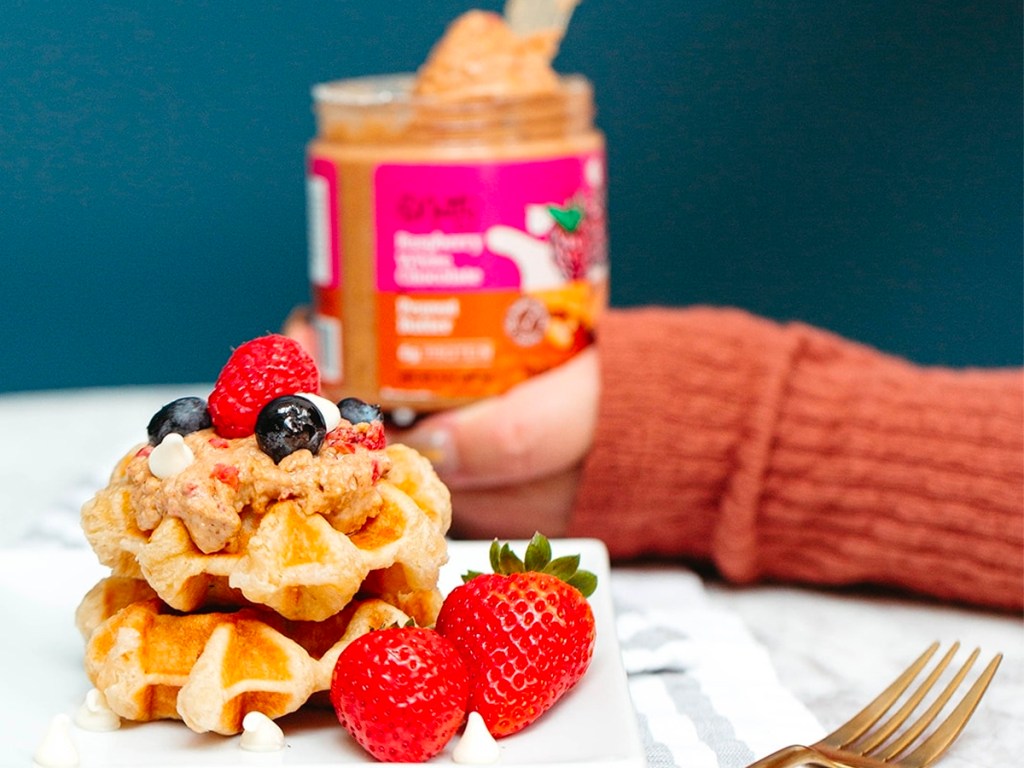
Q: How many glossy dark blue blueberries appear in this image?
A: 3